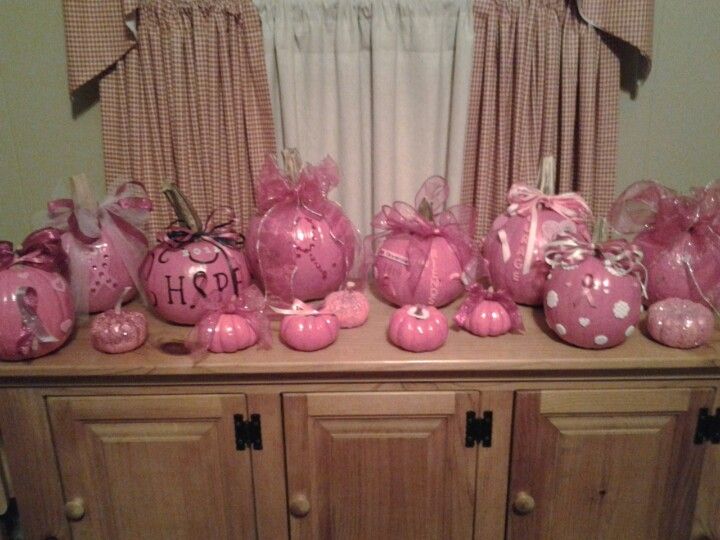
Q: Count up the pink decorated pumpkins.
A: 15